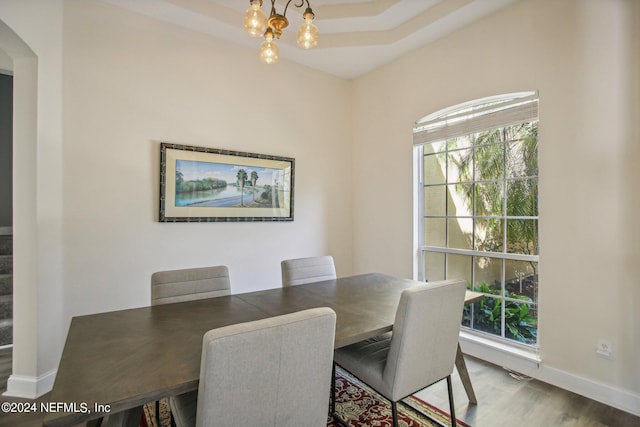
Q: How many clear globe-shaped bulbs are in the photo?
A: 3